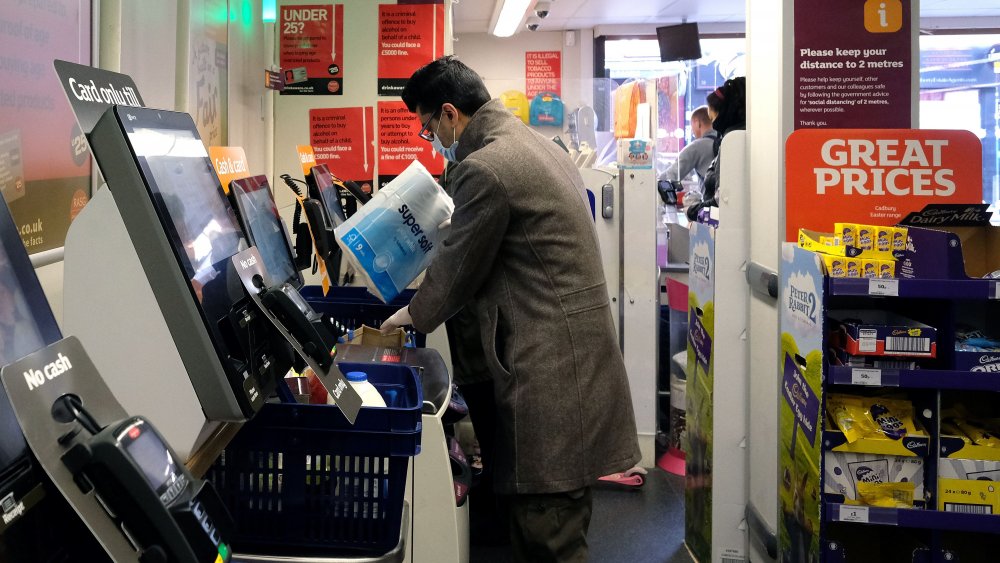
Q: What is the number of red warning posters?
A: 5